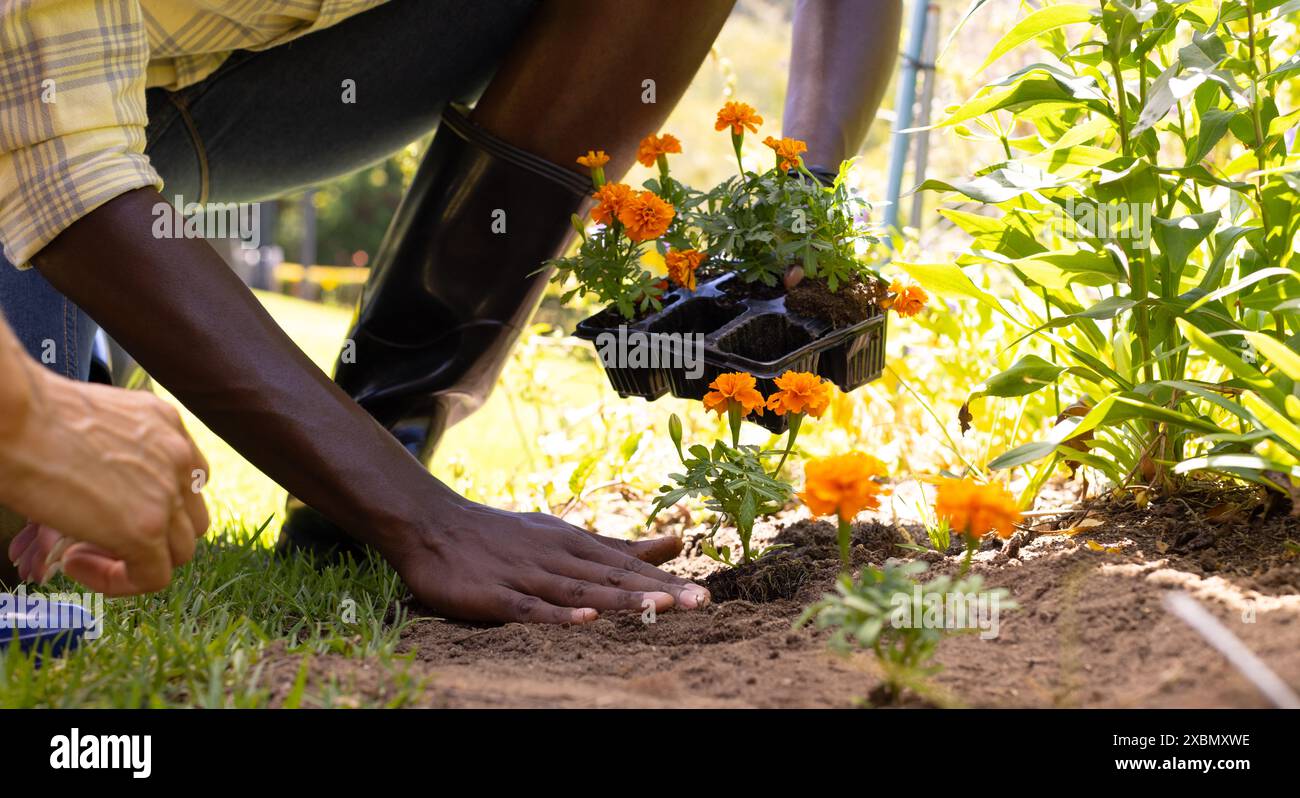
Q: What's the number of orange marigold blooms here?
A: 12